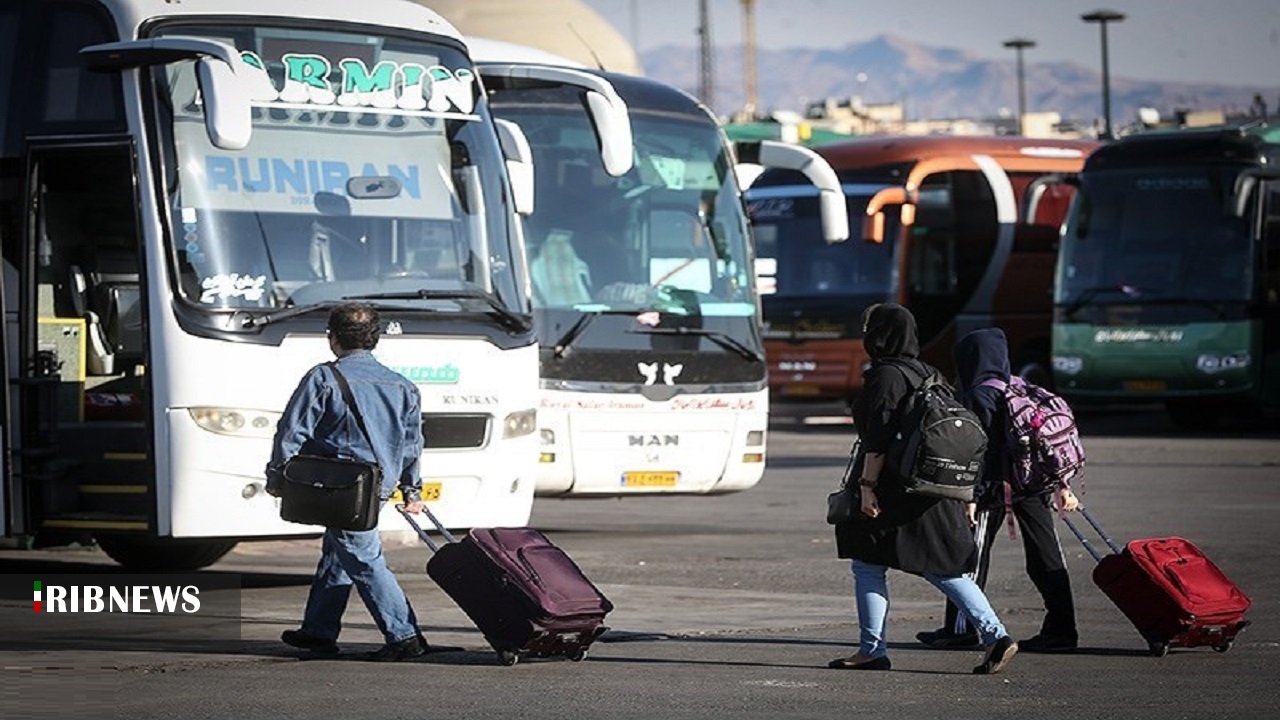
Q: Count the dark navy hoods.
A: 1